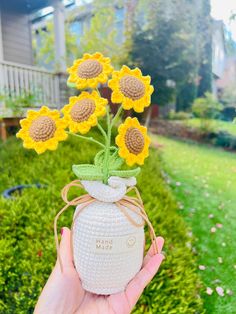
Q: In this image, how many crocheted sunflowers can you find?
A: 5